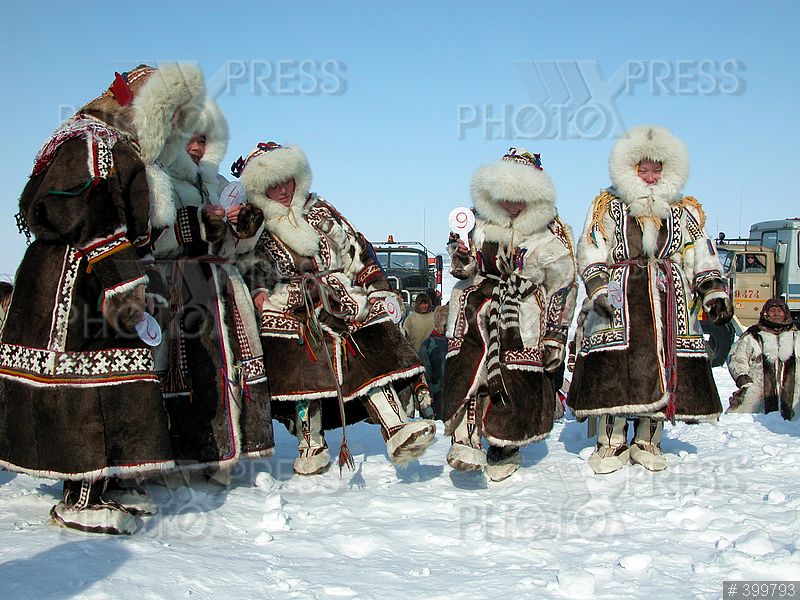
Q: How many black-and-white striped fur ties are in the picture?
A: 1